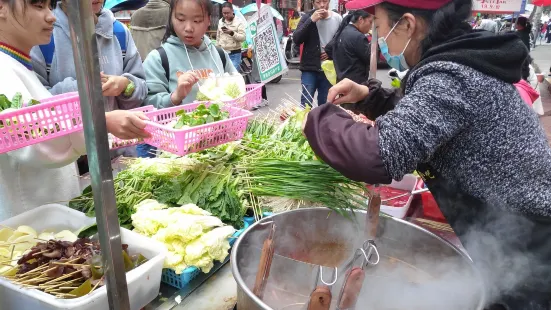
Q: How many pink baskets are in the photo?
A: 4